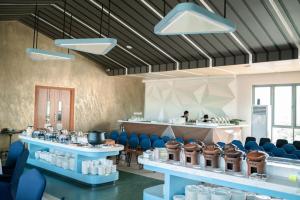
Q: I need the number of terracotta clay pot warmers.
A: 5